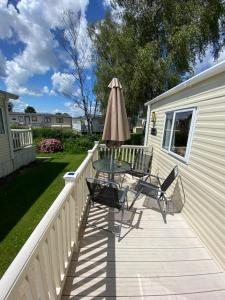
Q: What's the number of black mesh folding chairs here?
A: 3